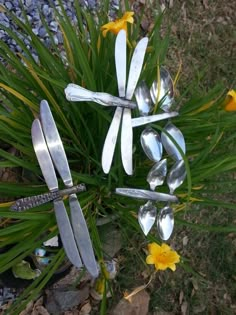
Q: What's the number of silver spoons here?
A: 8